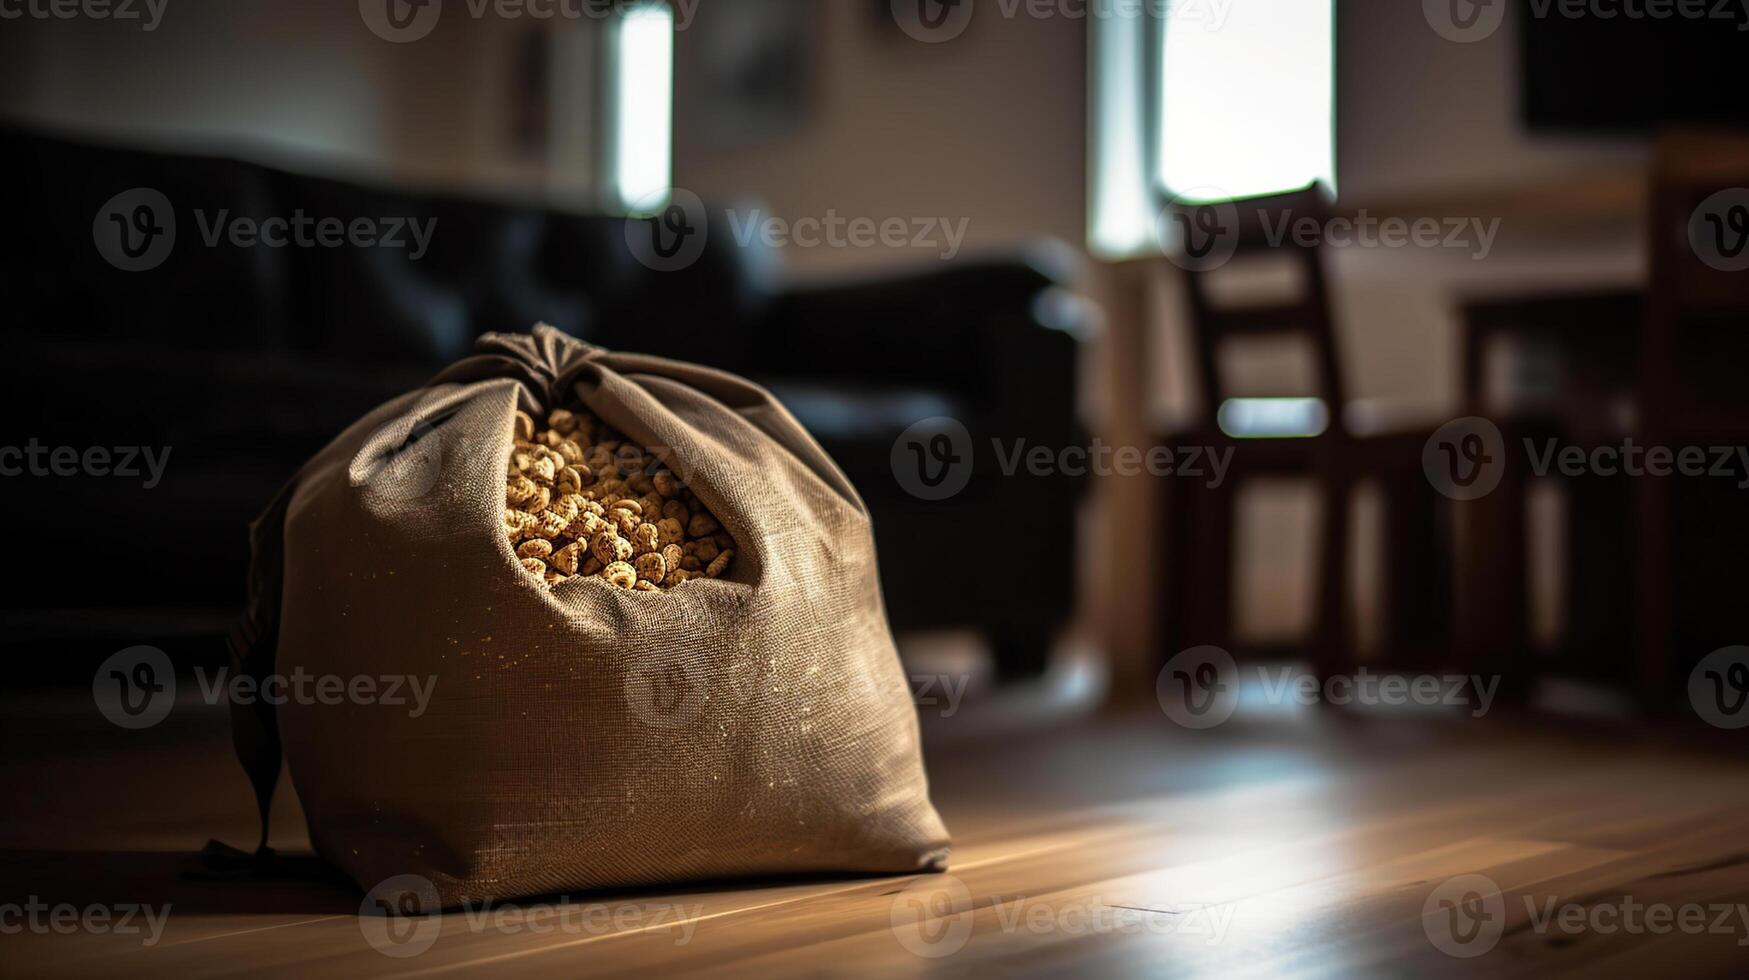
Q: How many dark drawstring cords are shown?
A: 1